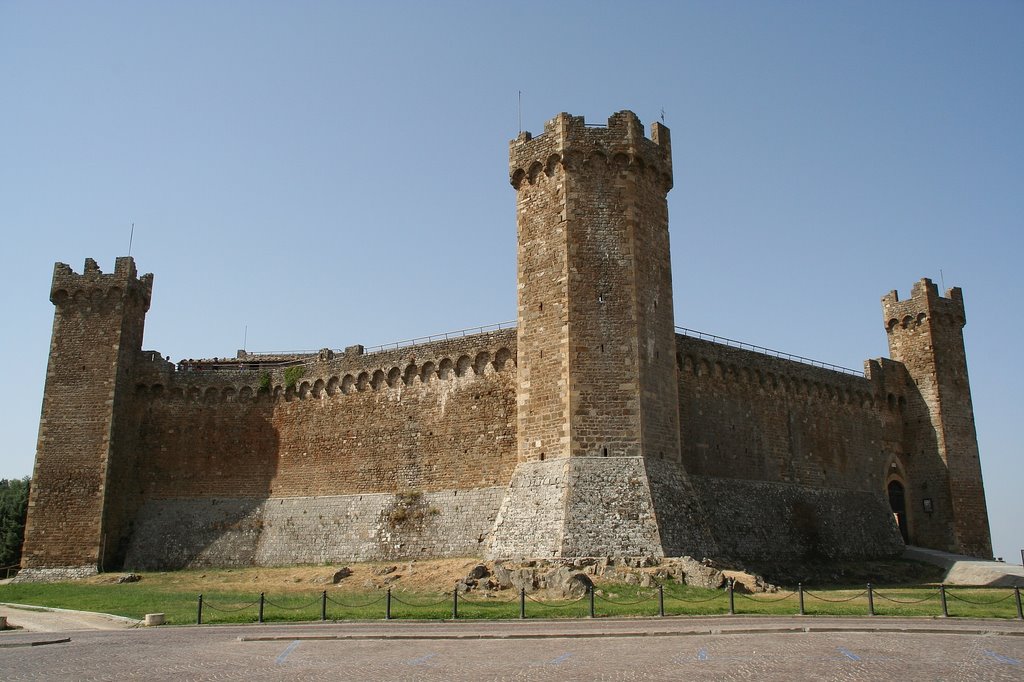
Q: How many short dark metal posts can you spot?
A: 13